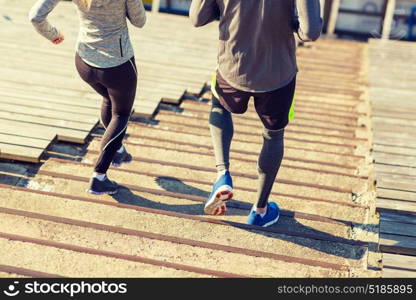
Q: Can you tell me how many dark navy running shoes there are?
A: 2